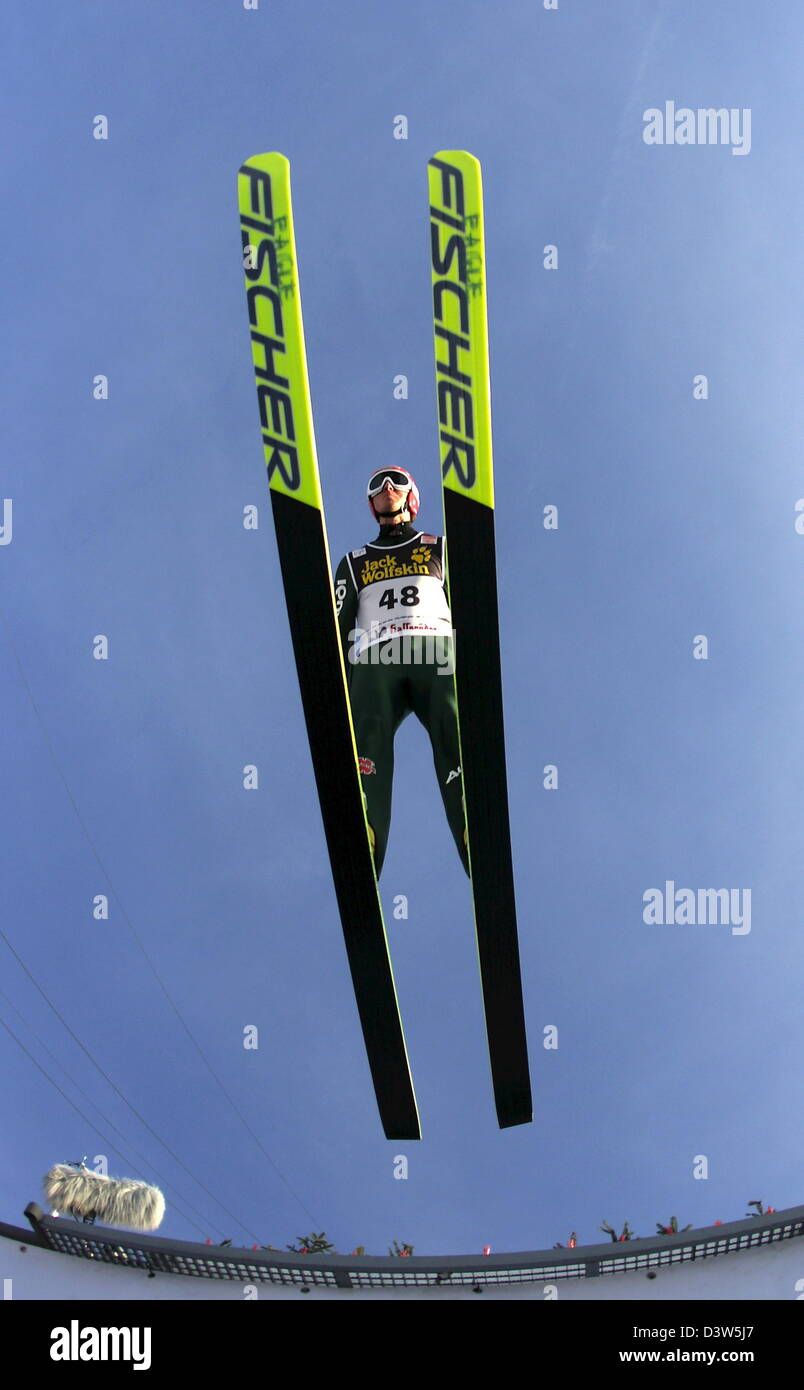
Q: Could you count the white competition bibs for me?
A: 1